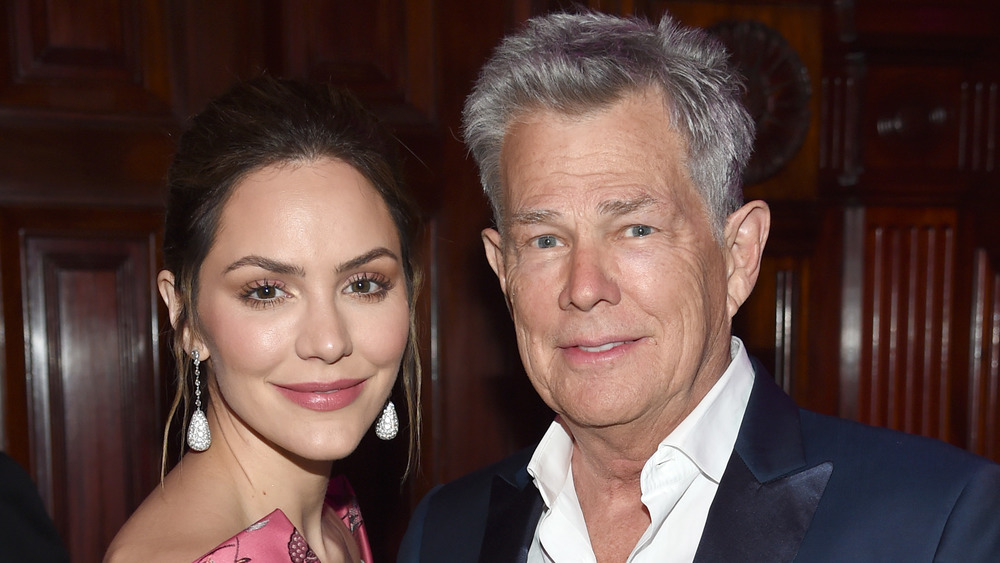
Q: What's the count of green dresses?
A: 0